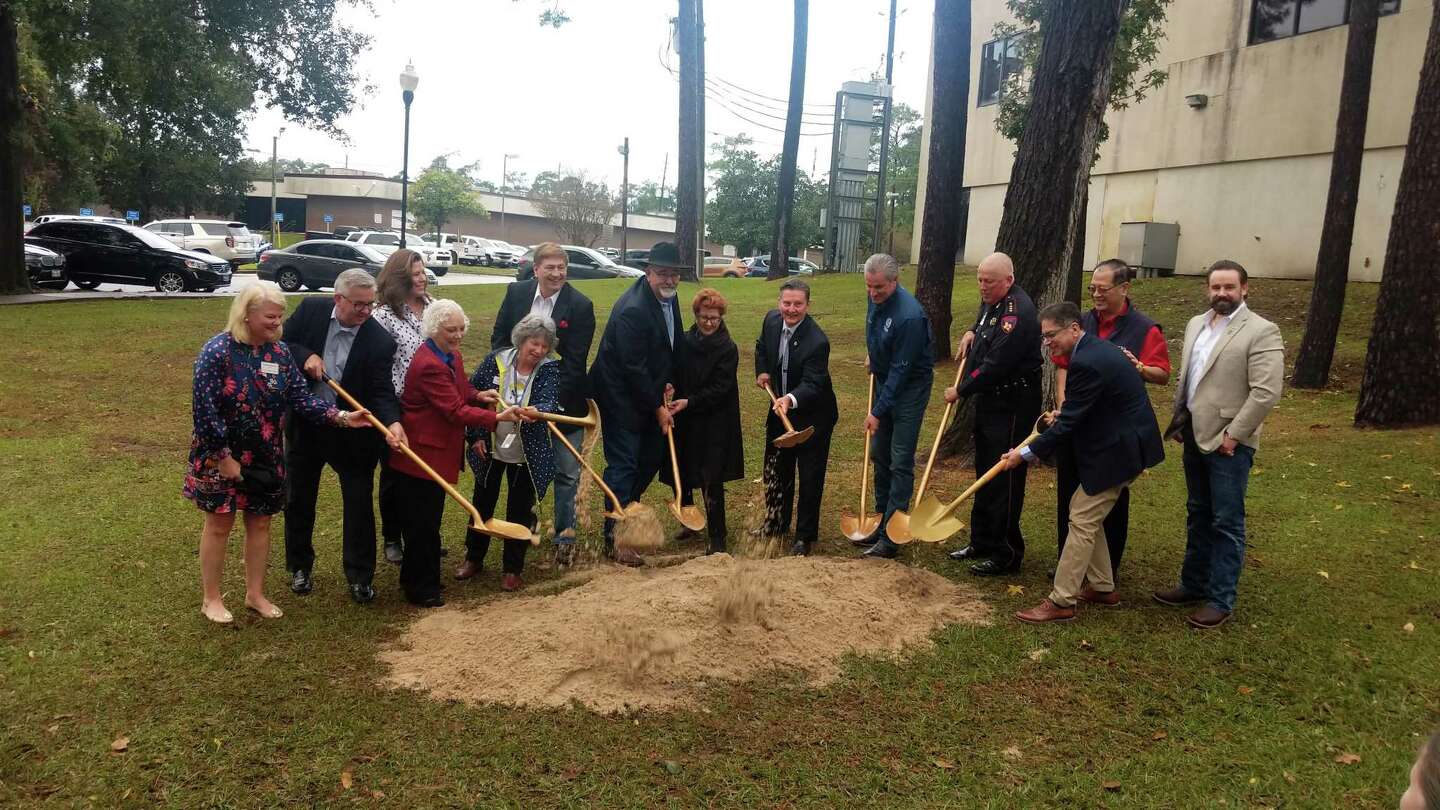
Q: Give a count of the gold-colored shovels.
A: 8